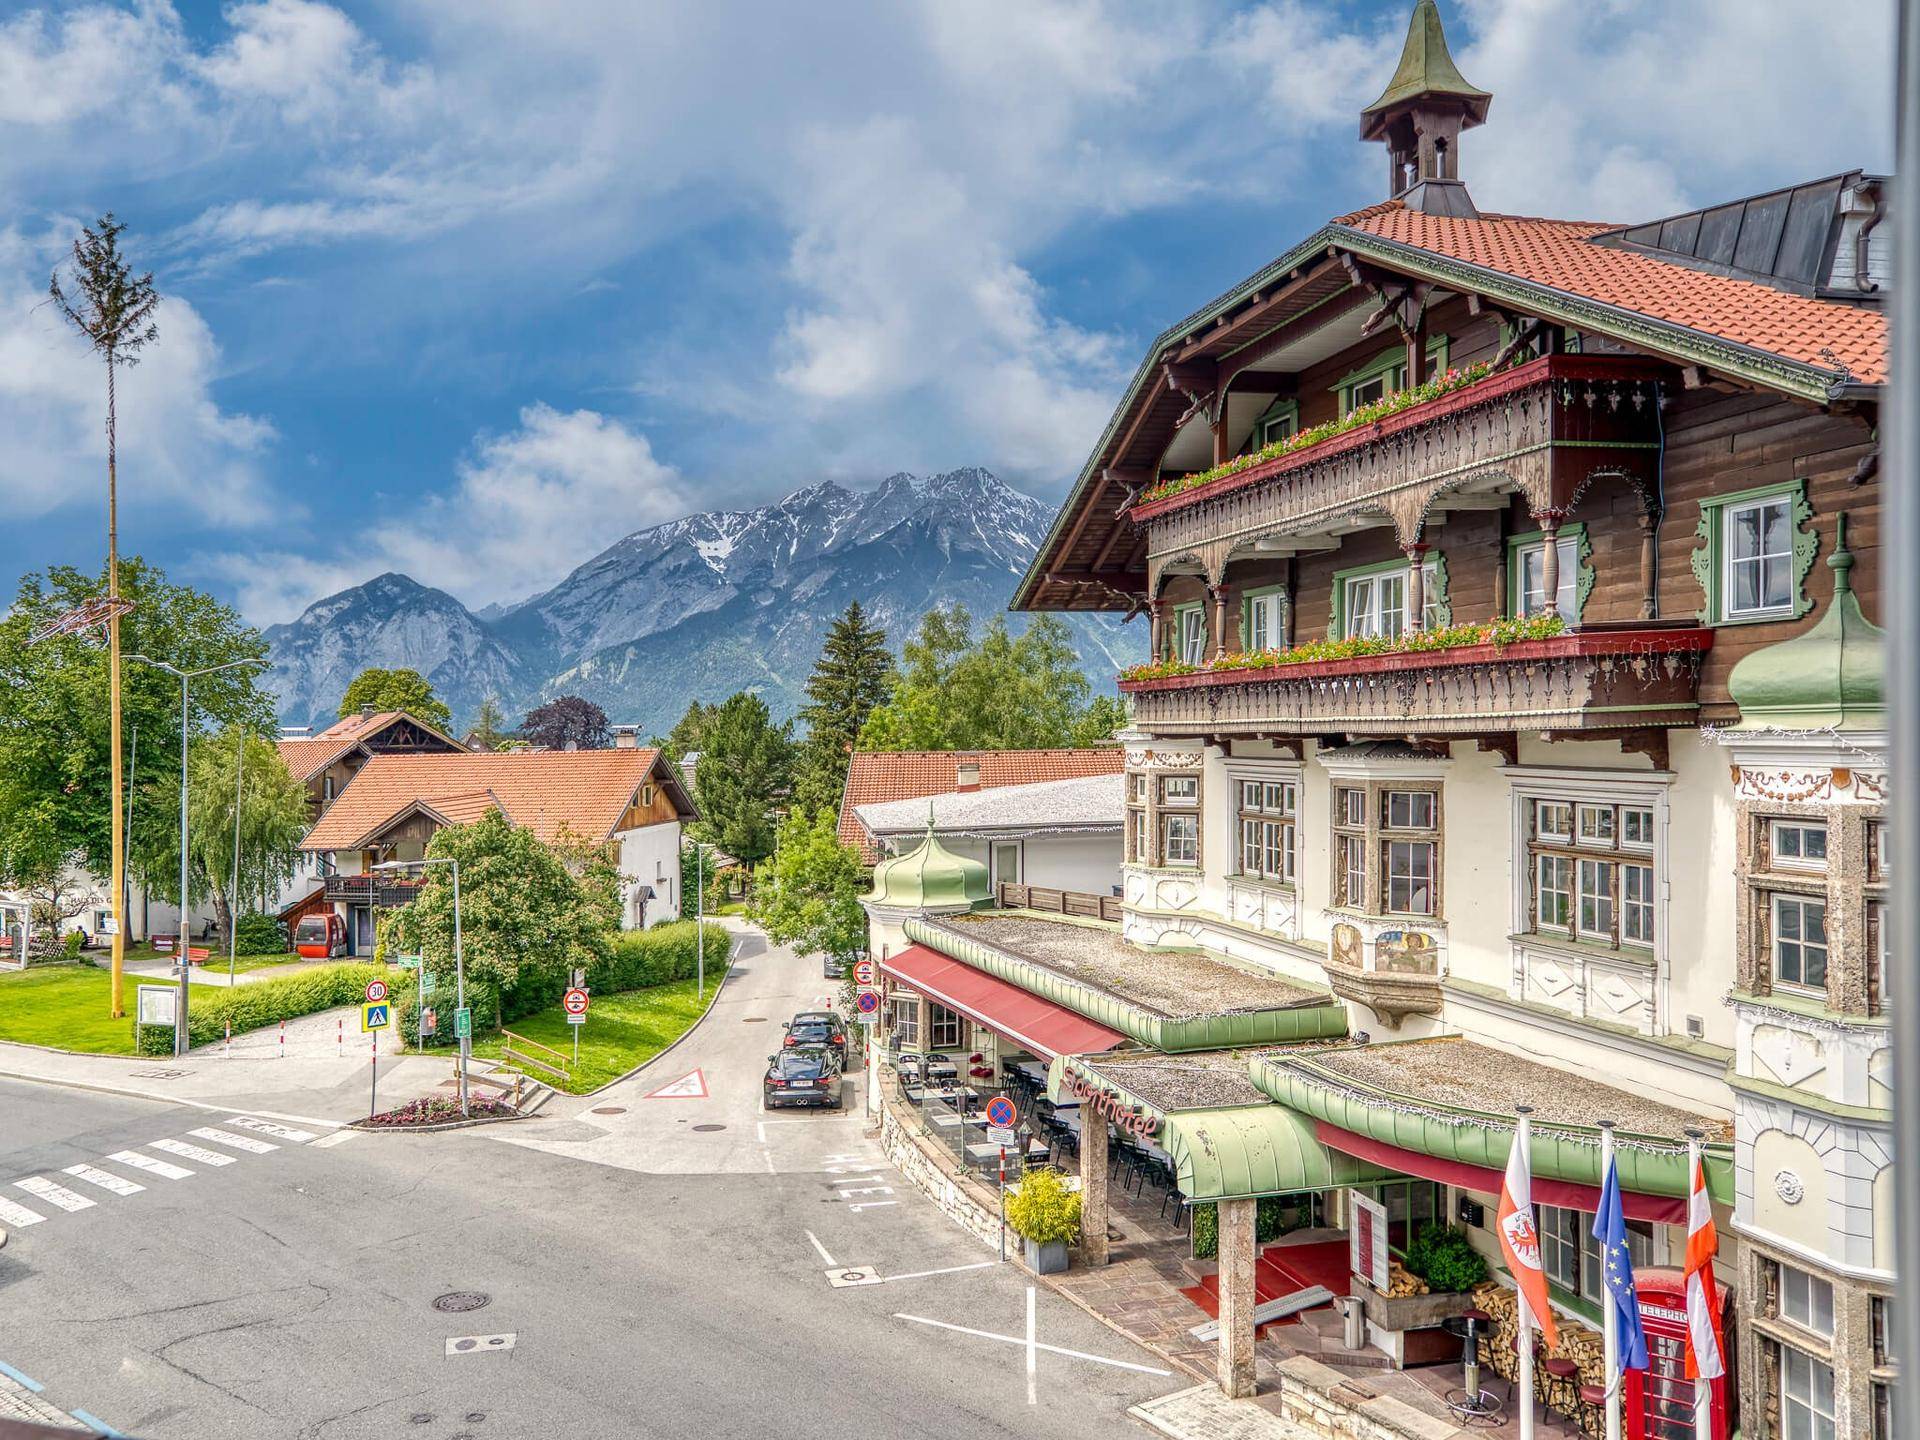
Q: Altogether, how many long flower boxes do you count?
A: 2